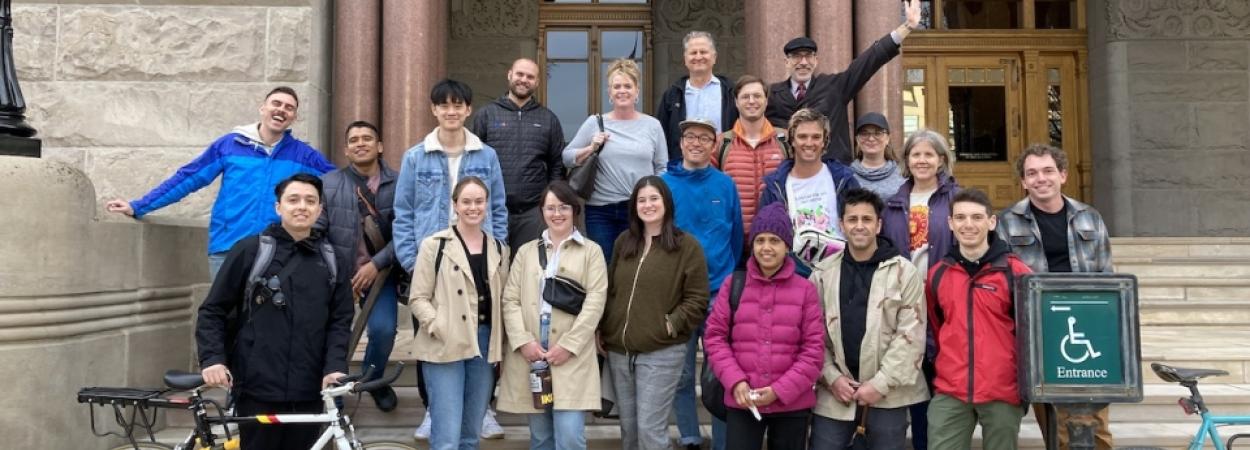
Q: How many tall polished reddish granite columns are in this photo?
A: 5